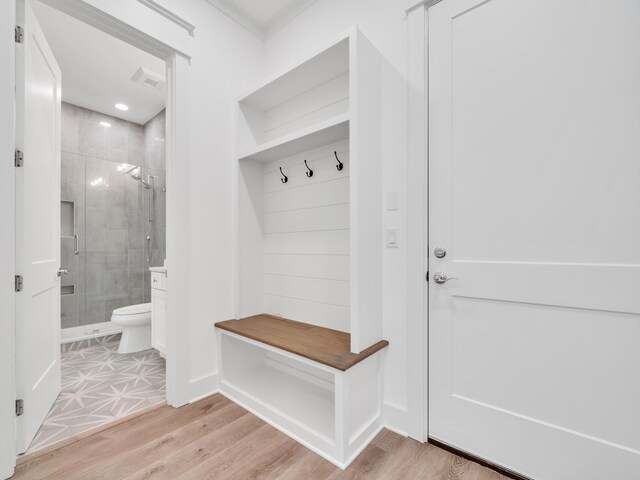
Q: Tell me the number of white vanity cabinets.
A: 1